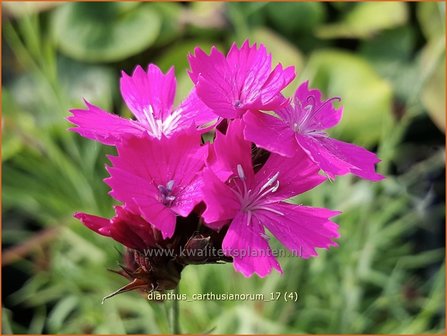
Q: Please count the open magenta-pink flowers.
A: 5